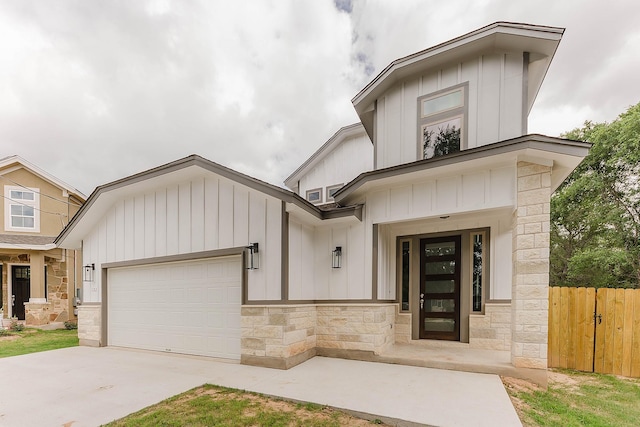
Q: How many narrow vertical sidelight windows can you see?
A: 2